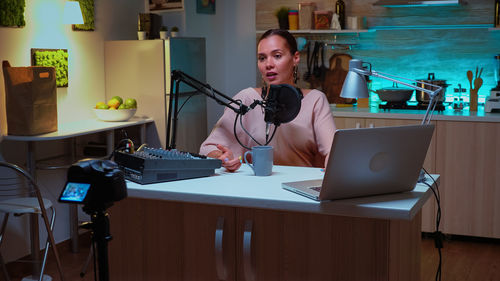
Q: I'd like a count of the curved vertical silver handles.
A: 2